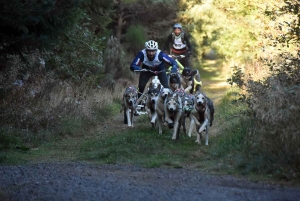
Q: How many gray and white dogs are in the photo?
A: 6